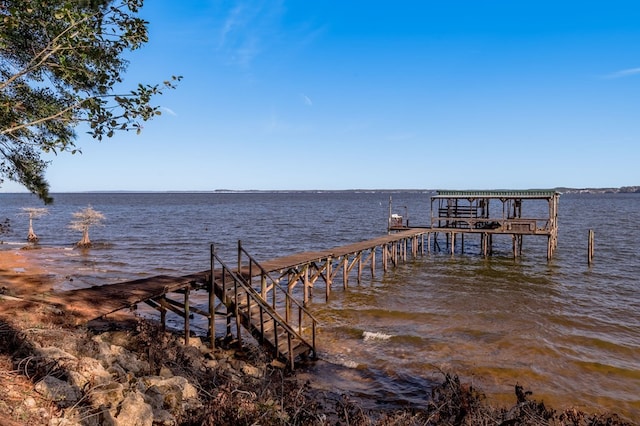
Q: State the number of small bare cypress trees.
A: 2